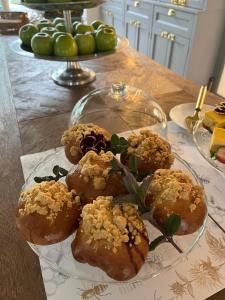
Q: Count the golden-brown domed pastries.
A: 6